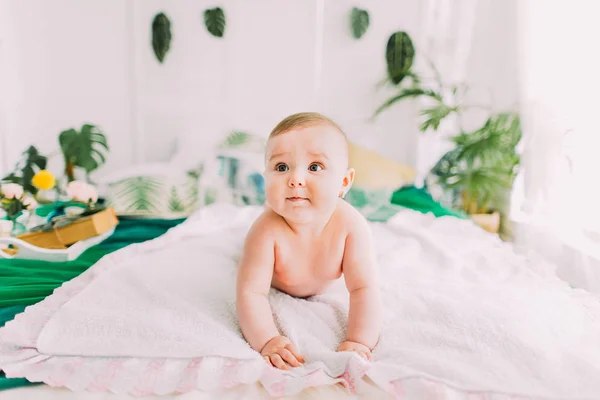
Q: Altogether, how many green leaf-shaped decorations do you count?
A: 4